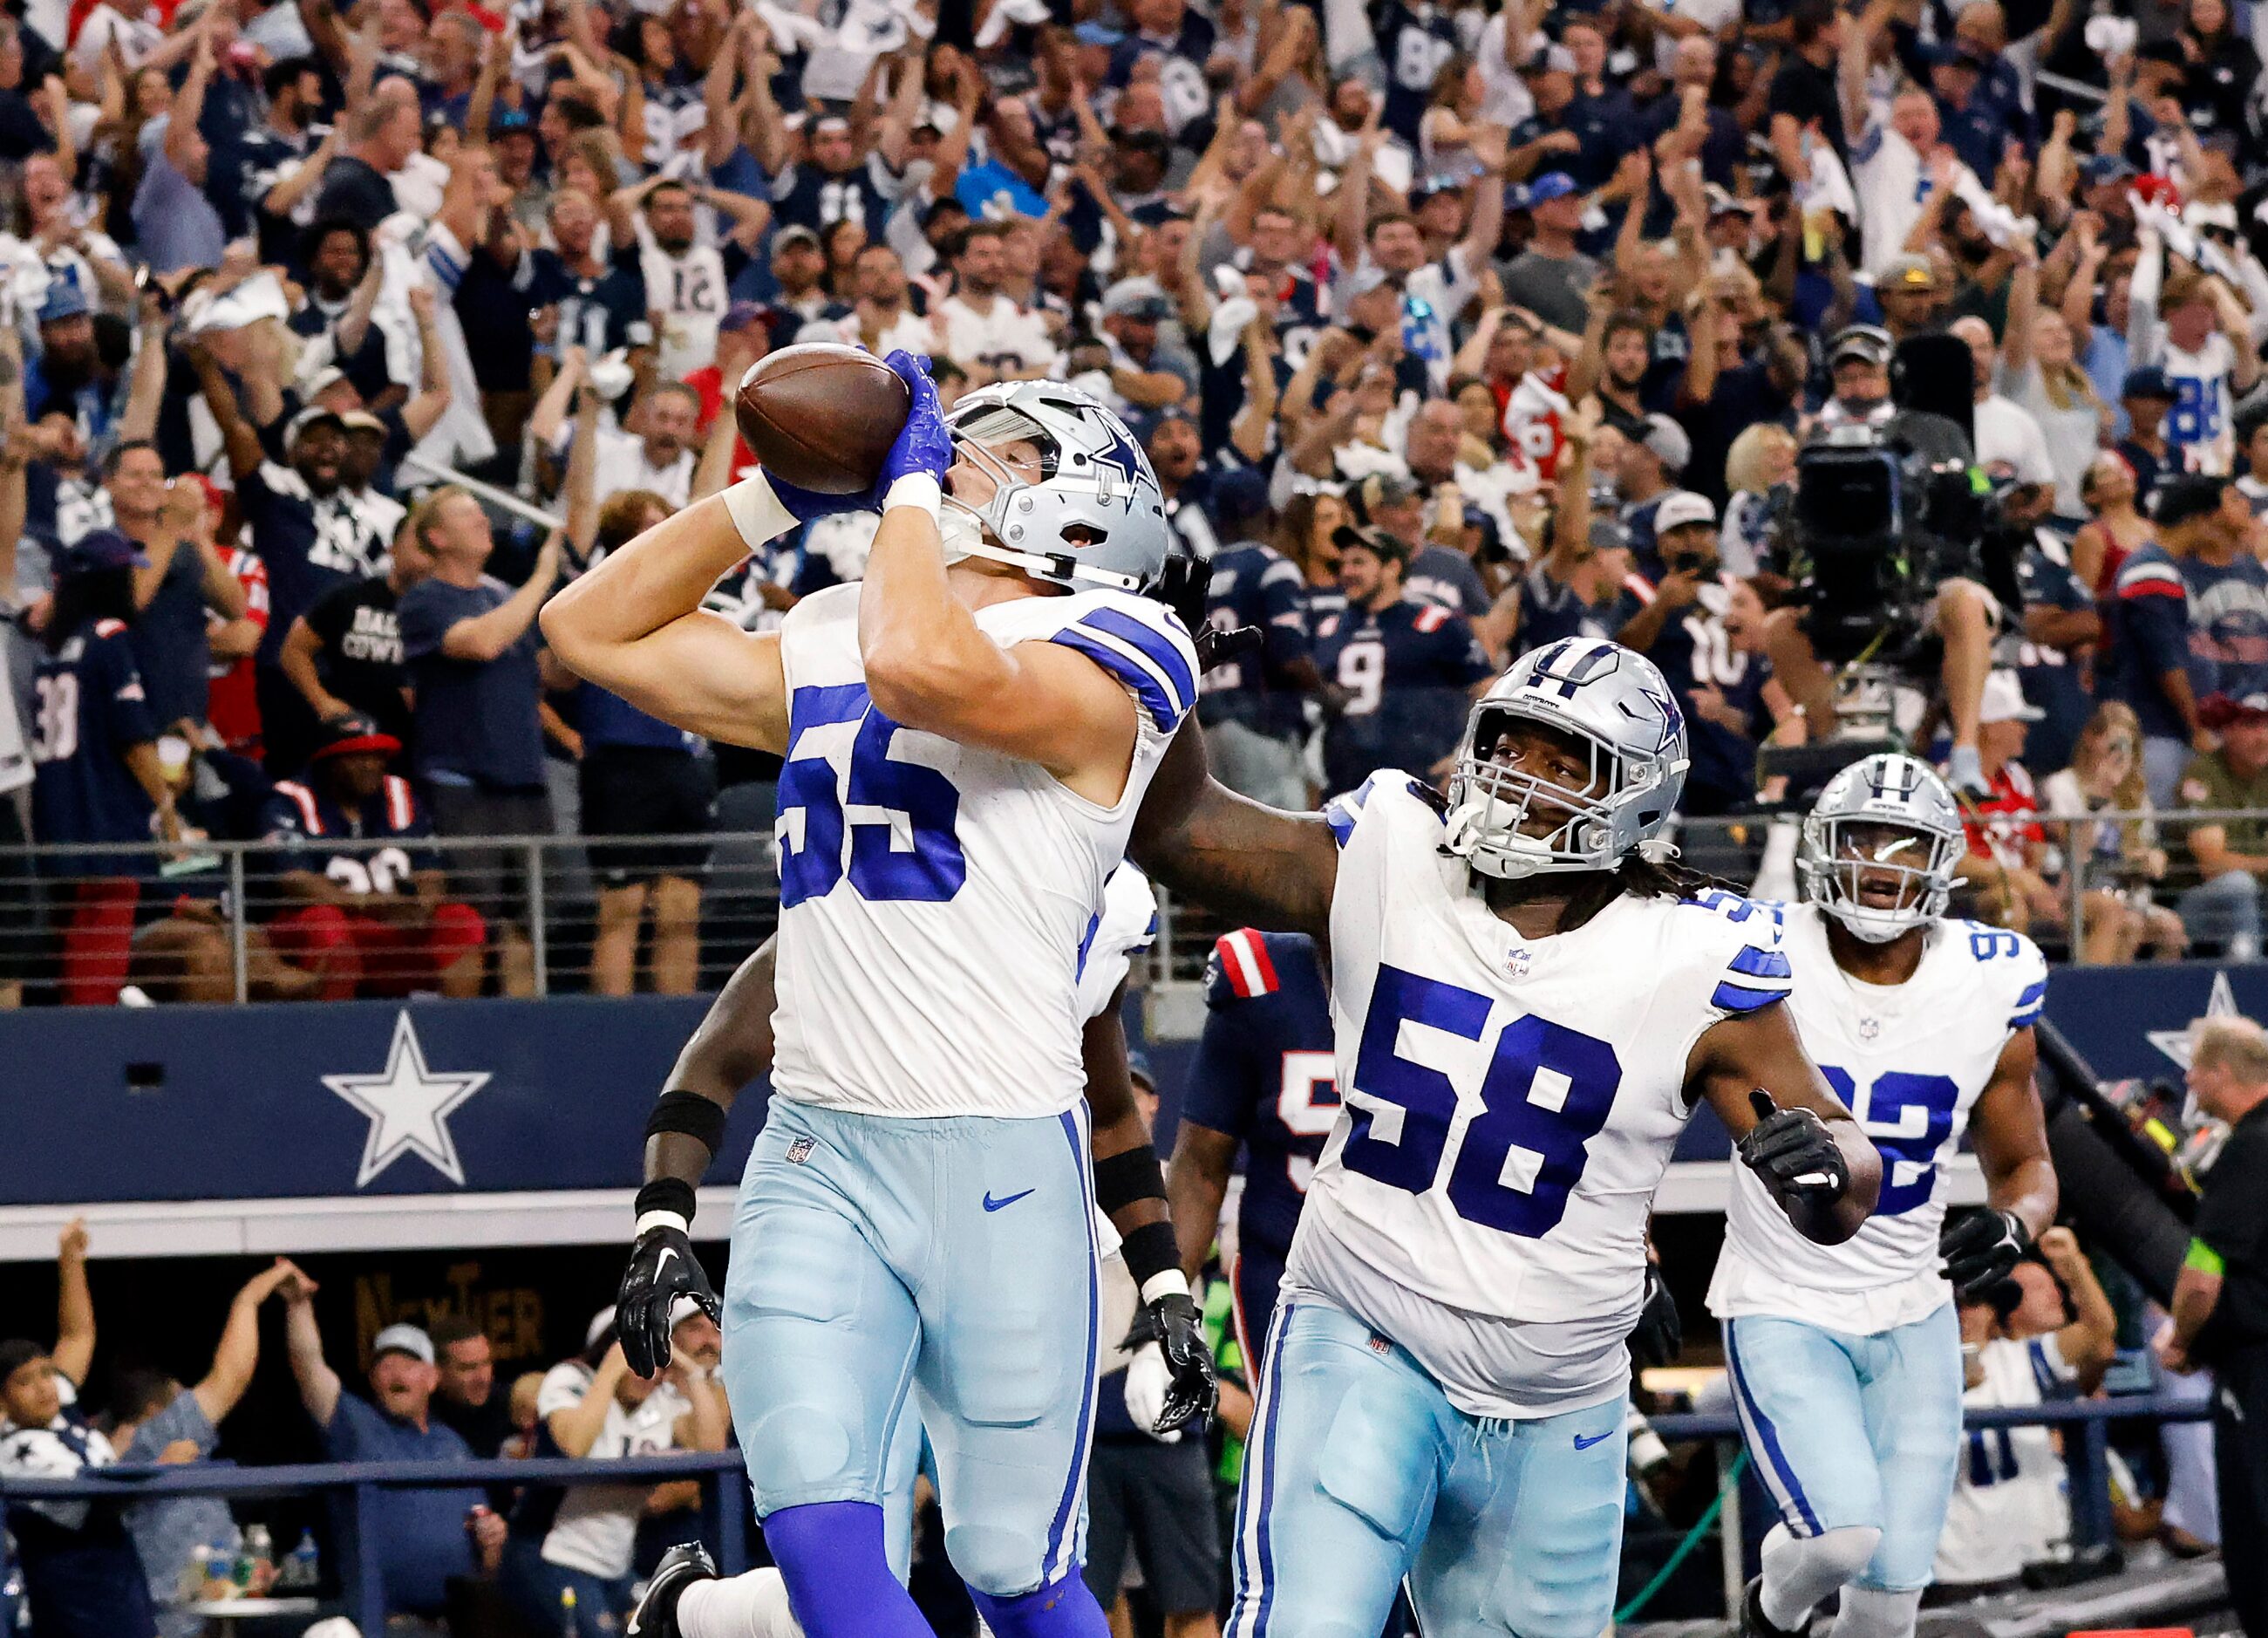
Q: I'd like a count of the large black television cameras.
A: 1